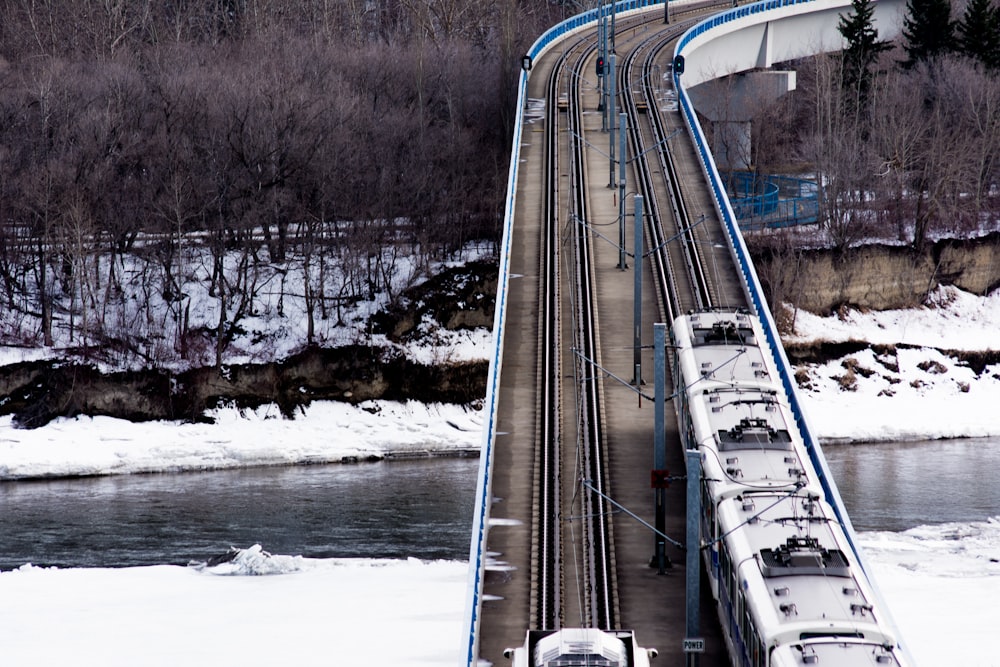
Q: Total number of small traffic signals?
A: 3